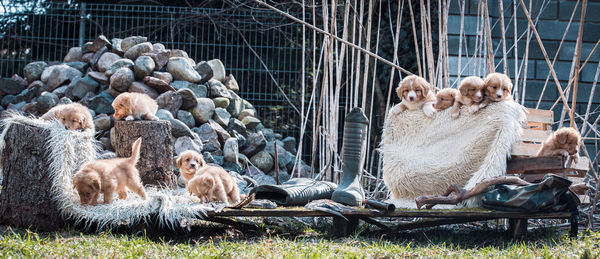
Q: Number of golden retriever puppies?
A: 10